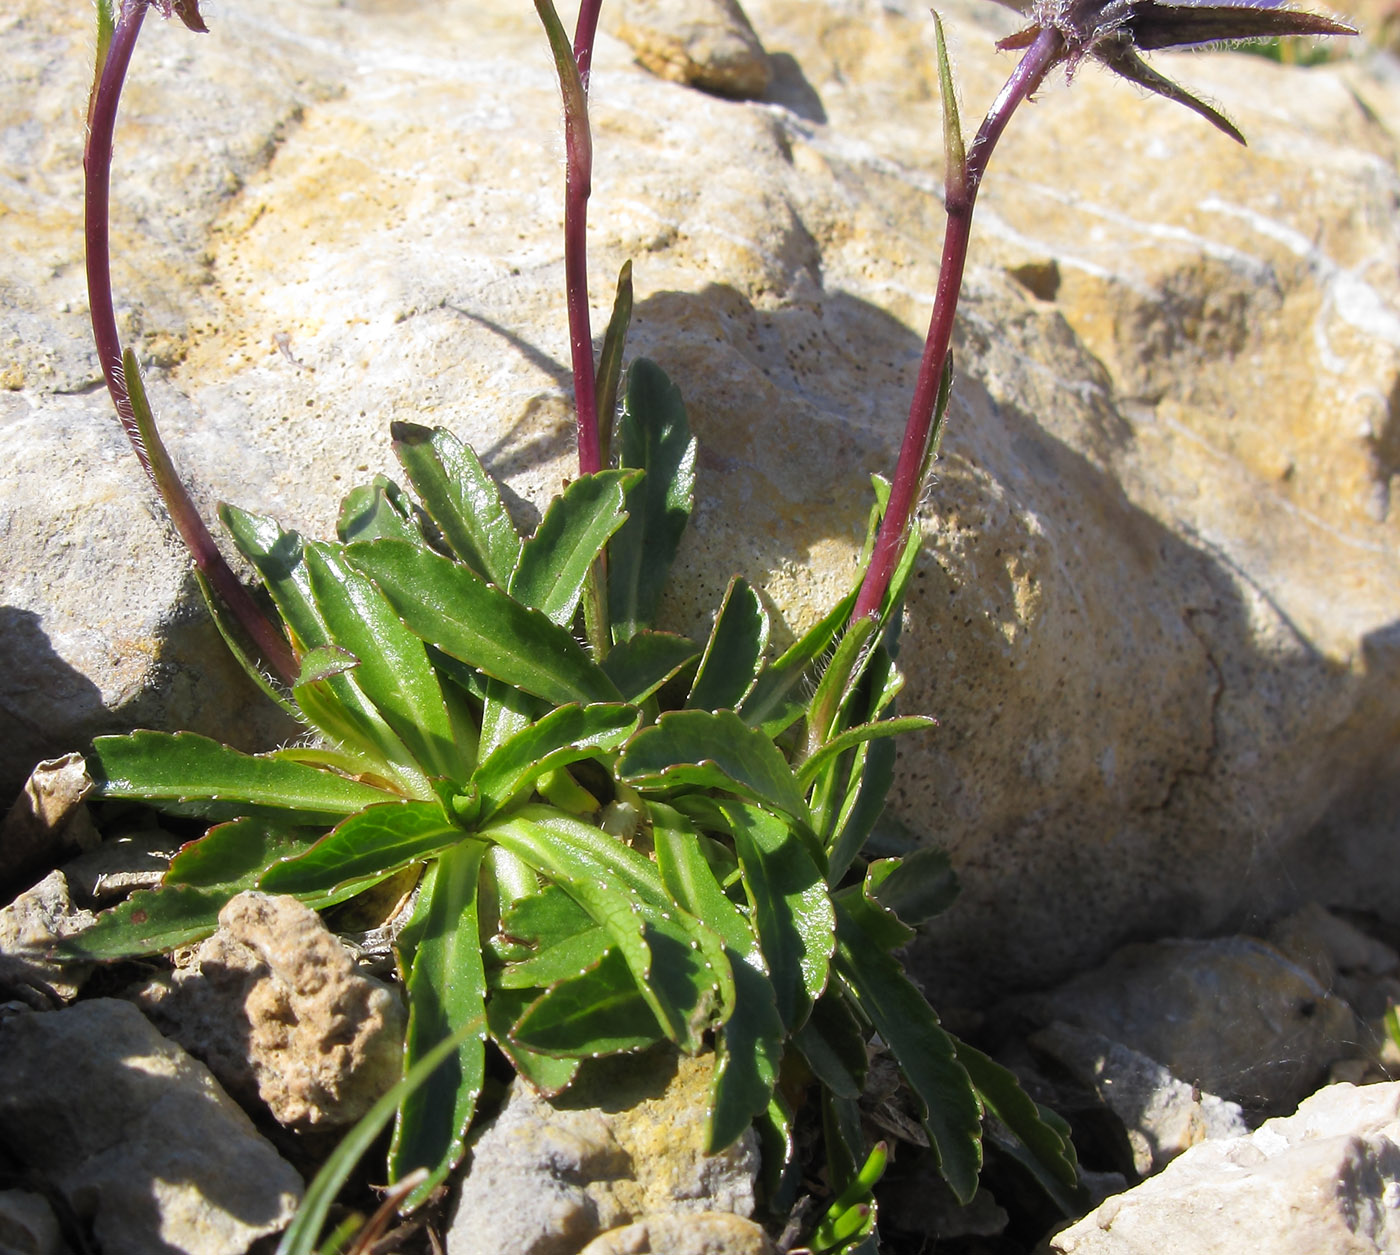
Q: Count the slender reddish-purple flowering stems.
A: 3